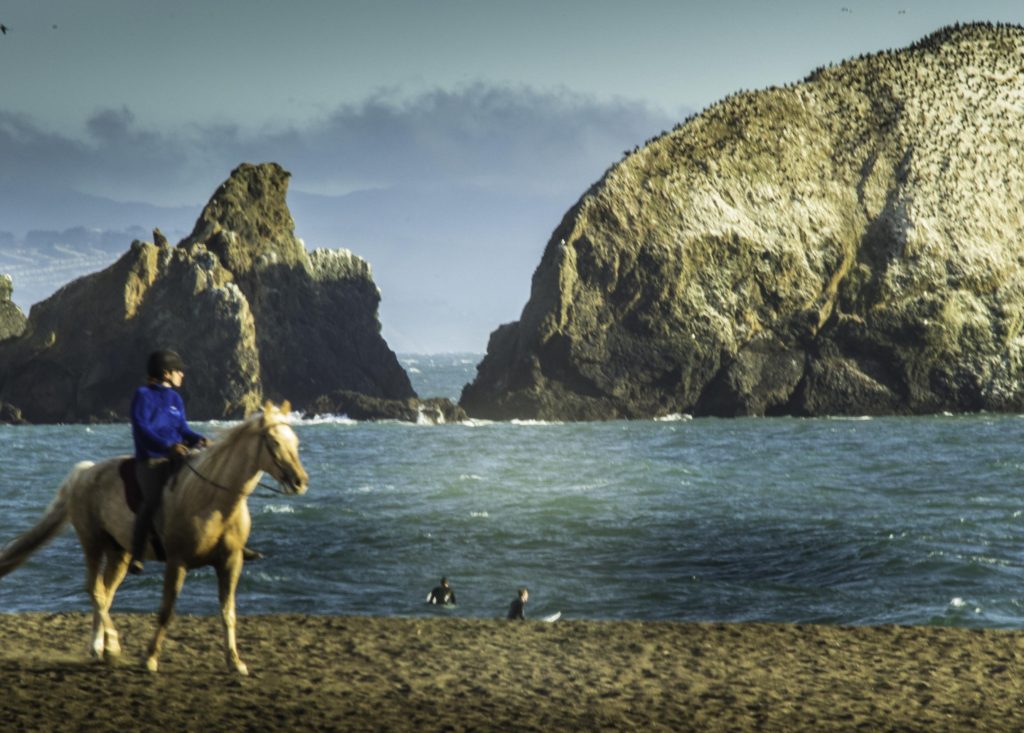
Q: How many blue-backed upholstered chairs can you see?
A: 0